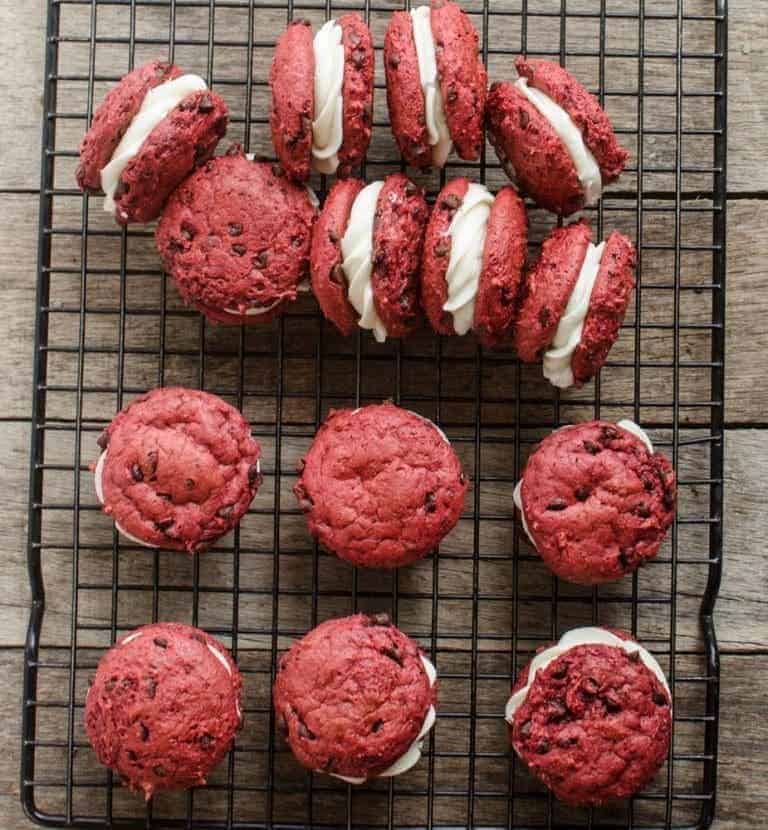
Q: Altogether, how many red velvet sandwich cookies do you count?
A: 14